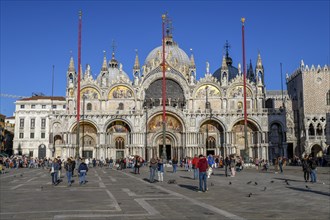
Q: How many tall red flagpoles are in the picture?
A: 3